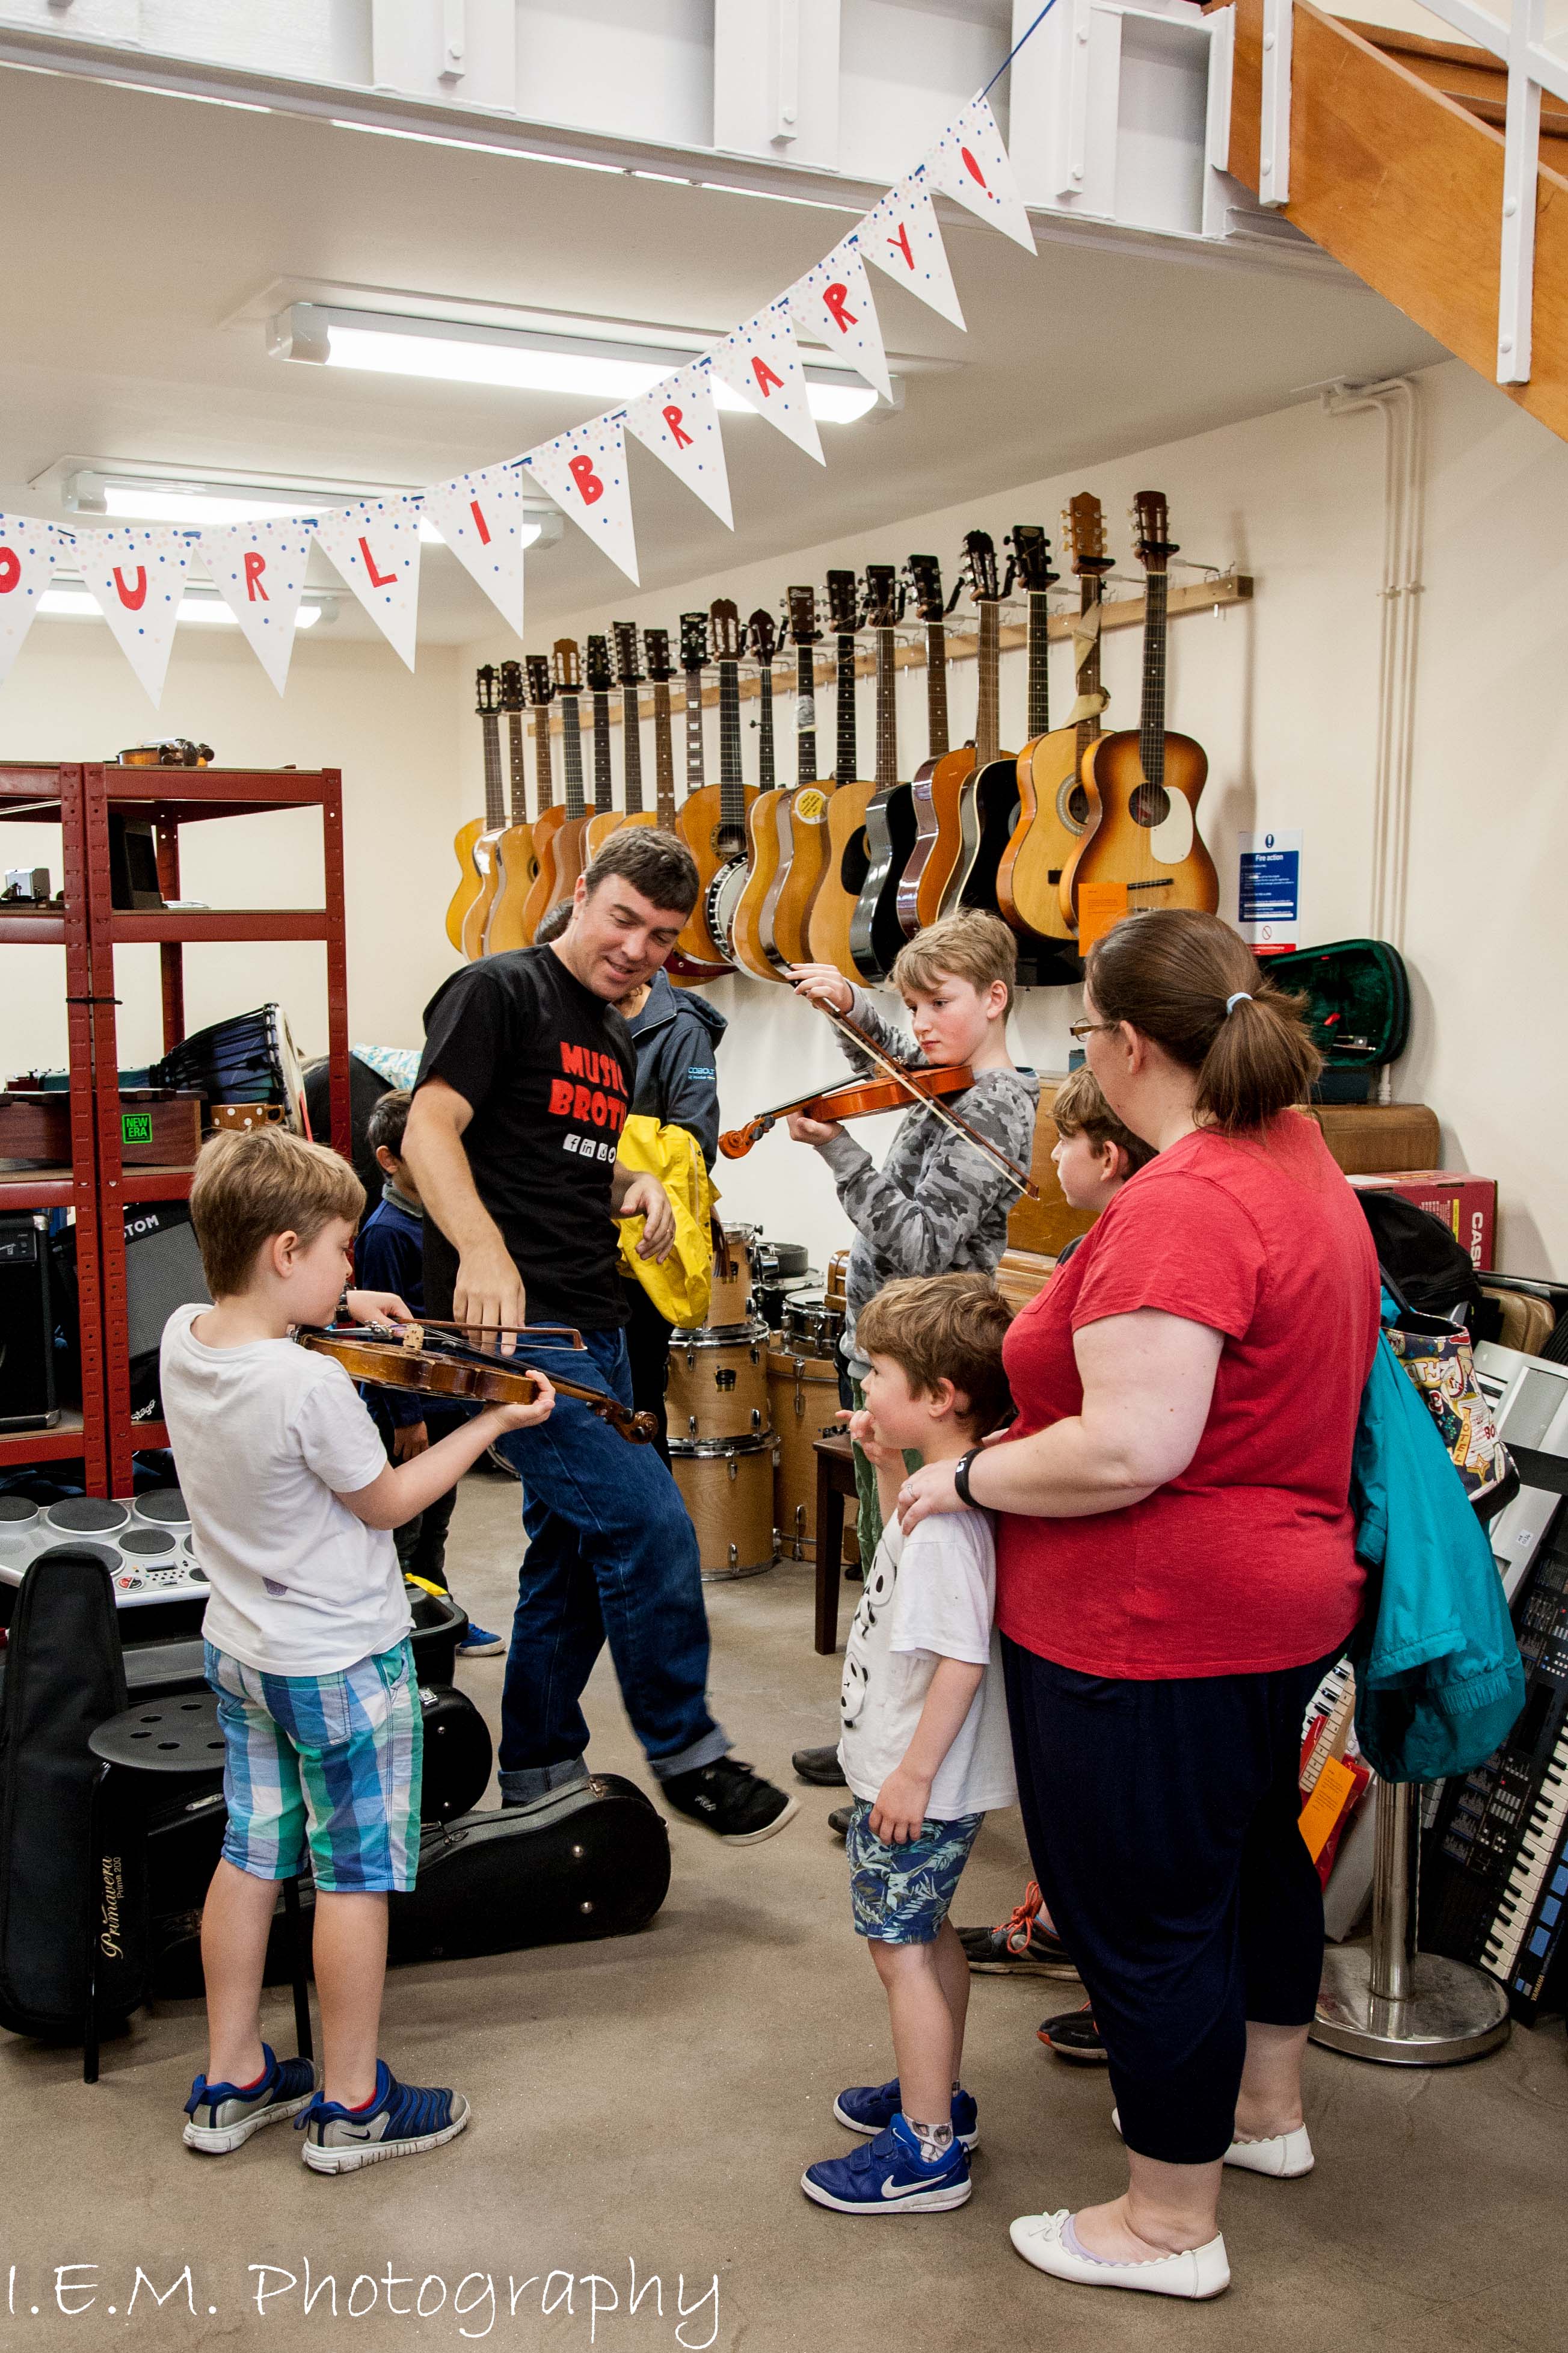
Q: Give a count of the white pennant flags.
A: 11